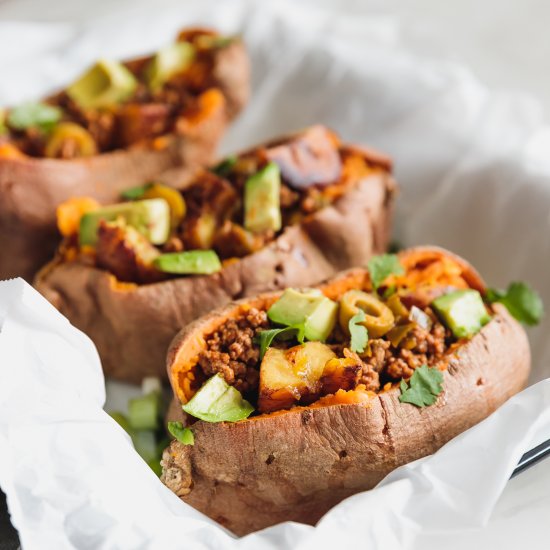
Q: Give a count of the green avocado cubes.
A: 8